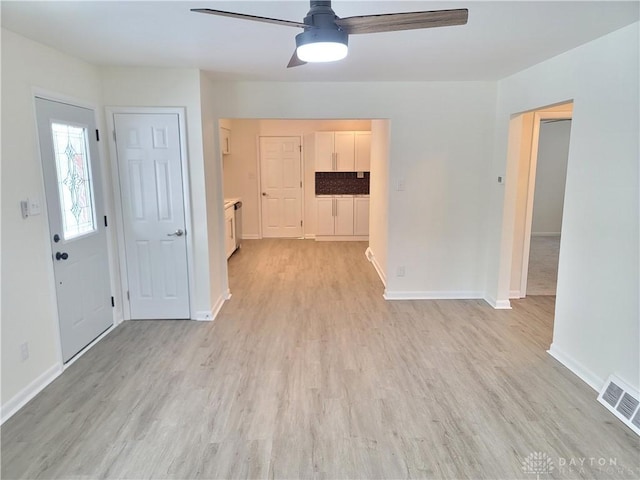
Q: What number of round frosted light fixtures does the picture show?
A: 1